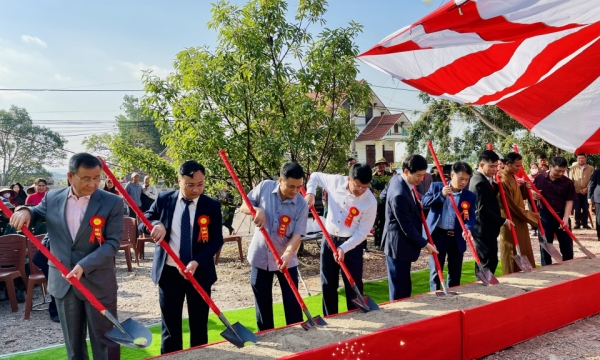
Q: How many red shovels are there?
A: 9